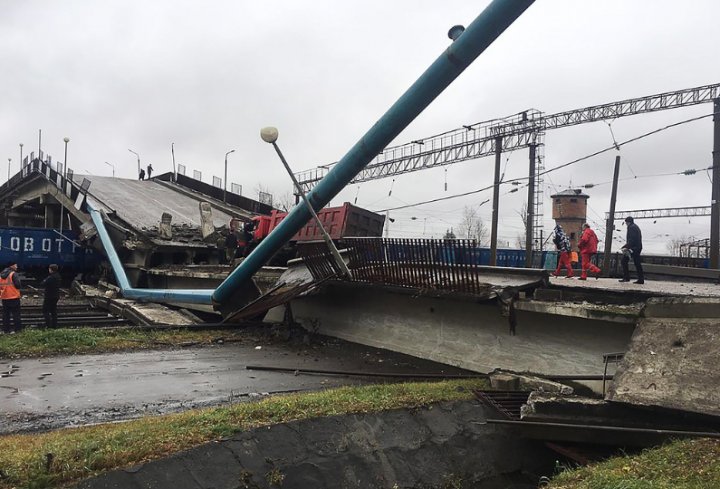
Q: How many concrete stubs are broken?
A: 2